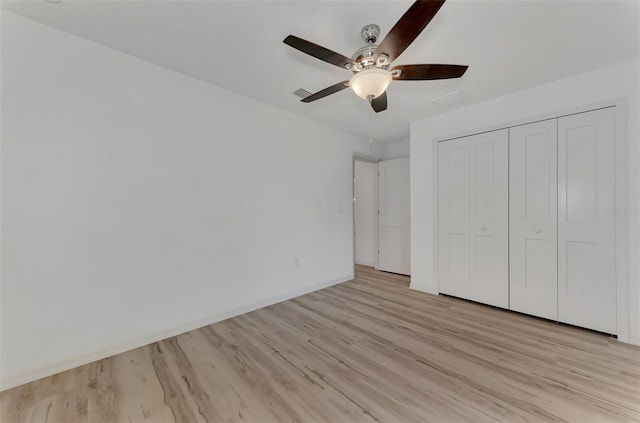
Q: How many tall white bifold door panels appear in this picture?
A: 4